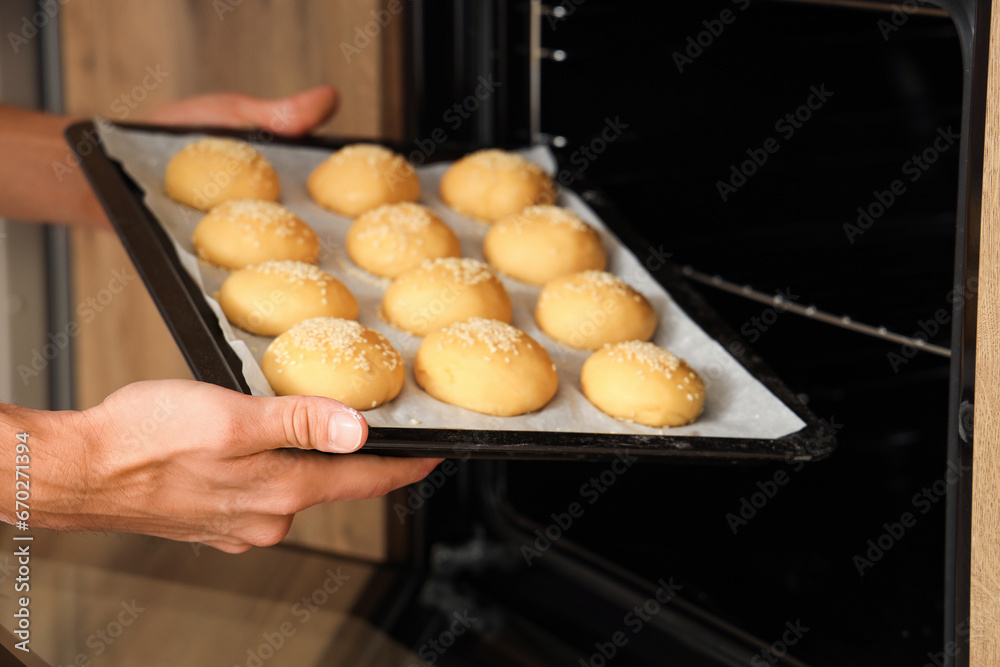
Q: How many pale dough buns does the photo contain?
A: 12